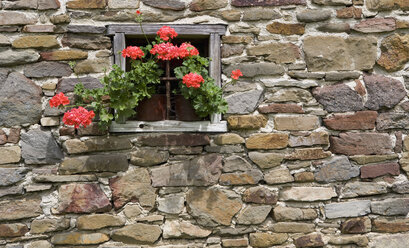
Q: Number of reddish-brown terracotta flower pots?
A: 2